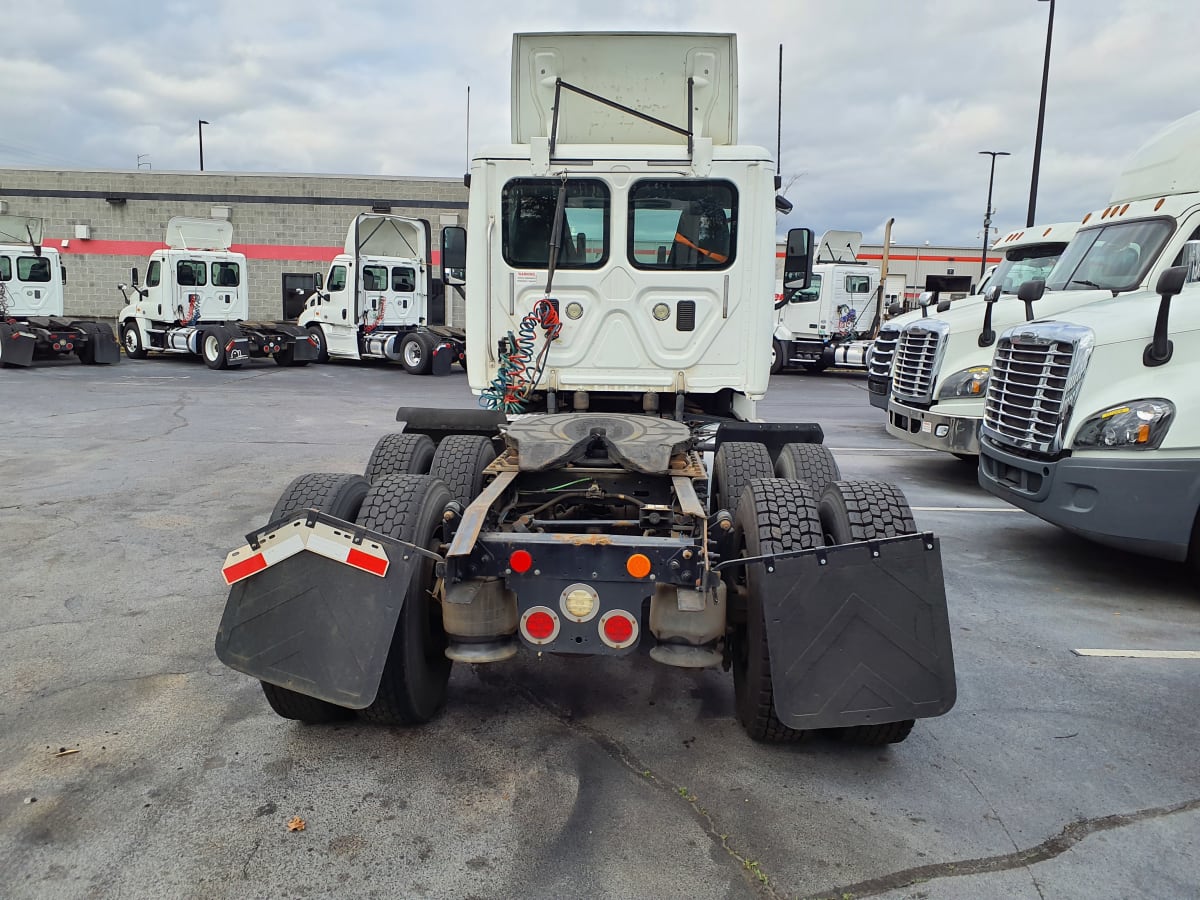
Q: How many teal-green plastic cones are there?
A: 0